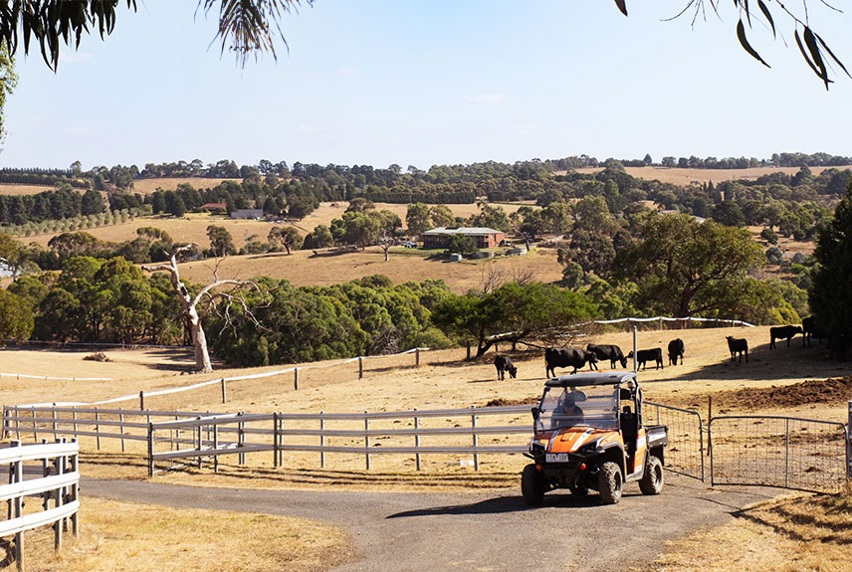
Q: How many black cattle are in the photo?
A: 8